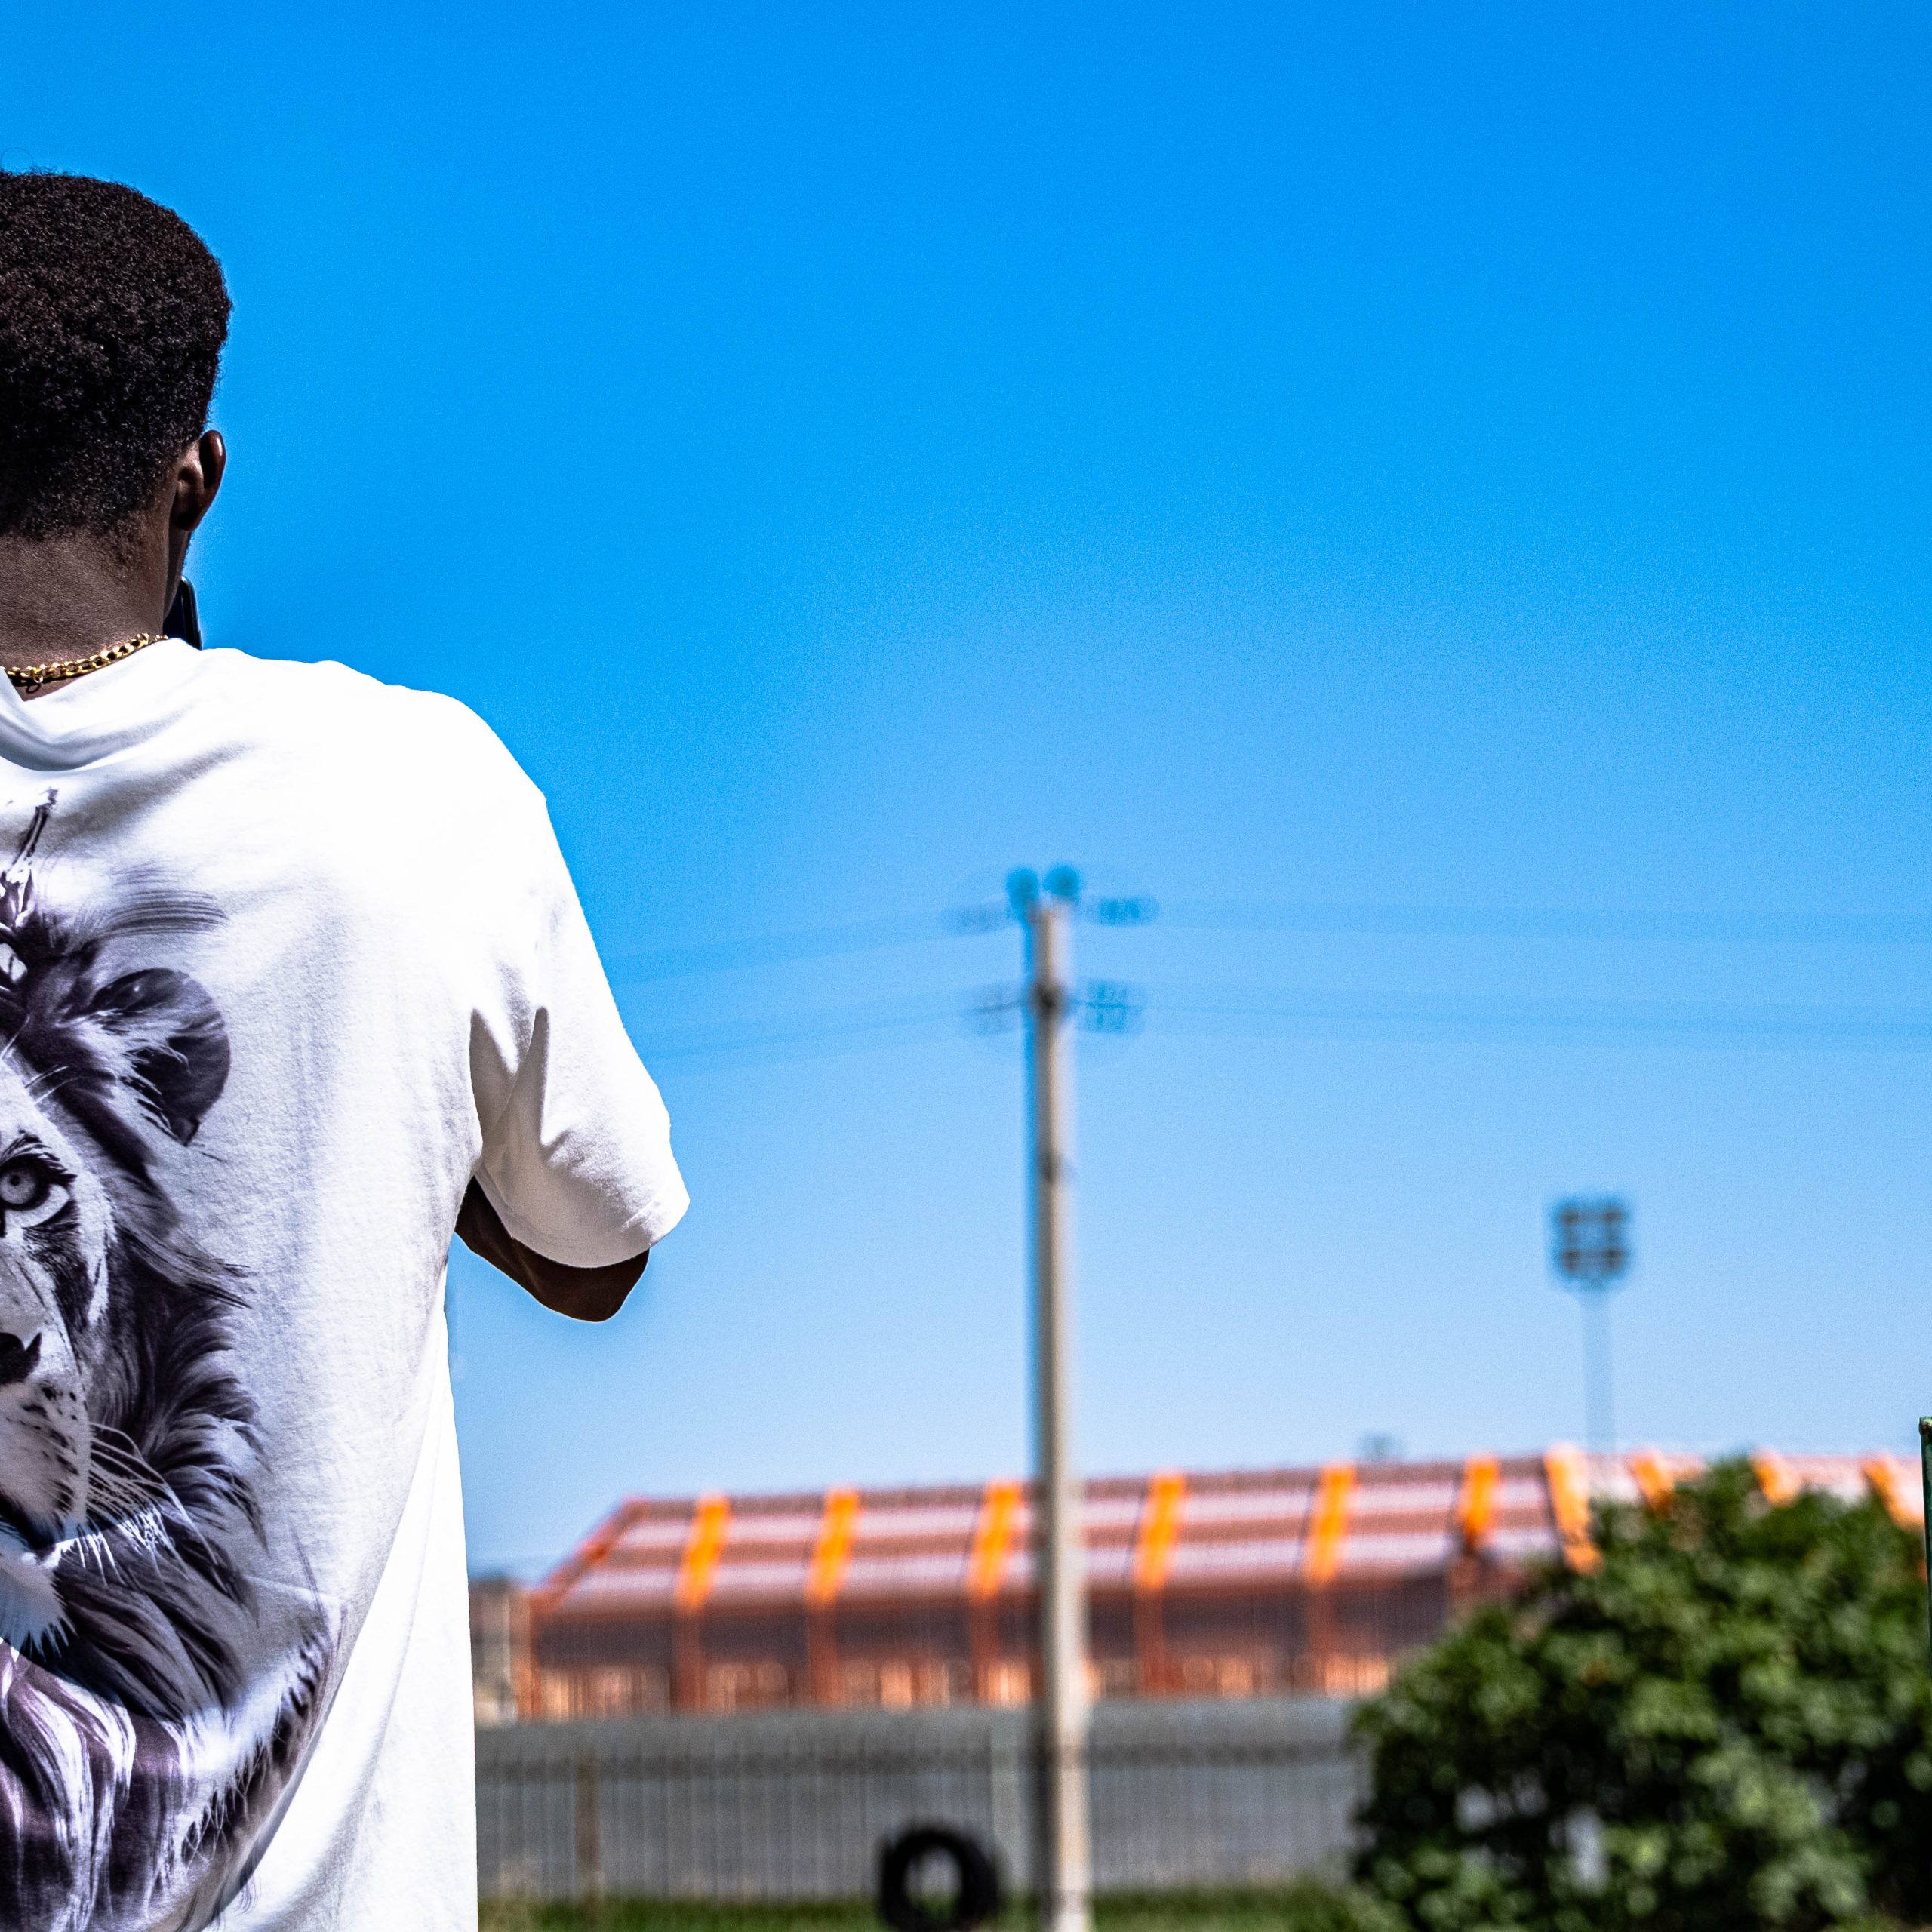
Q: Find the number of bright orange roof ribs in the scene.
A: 10